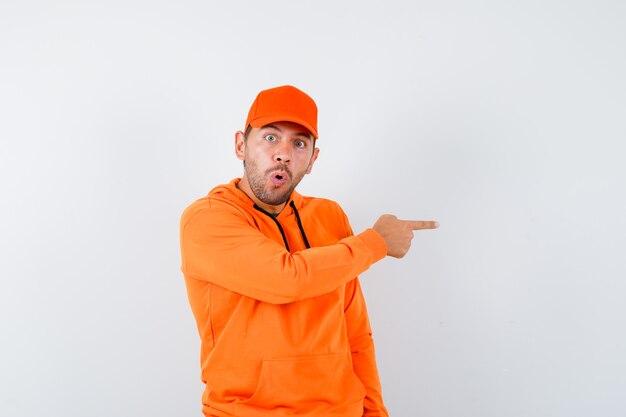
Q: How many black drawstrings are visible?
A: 2